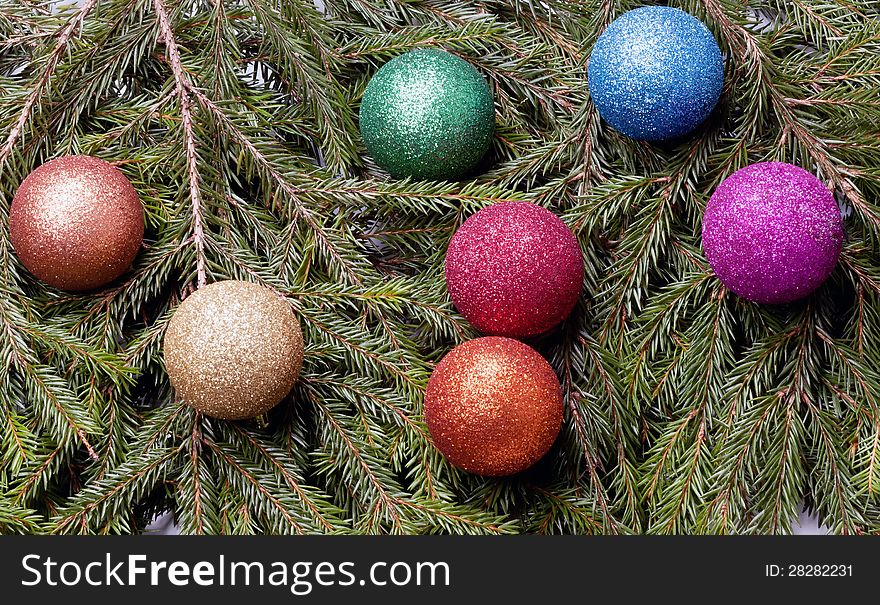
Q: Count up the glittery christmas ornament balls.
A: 7